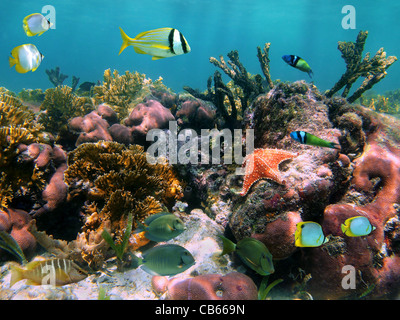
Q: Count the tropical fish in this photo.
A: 11